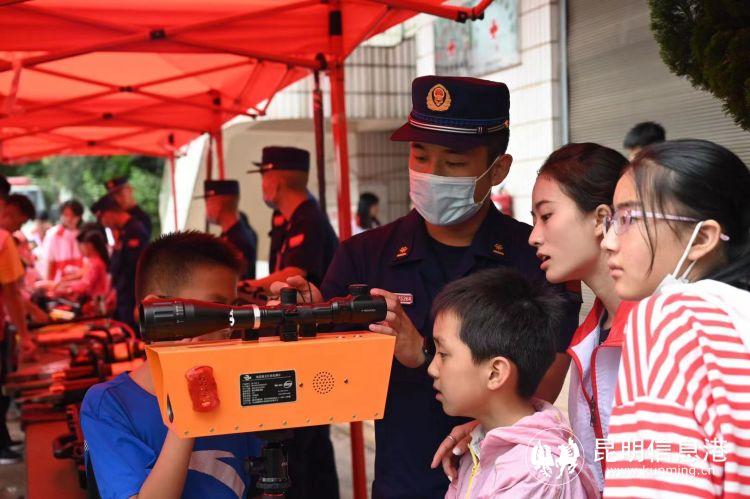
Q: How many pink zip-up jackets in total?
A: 1